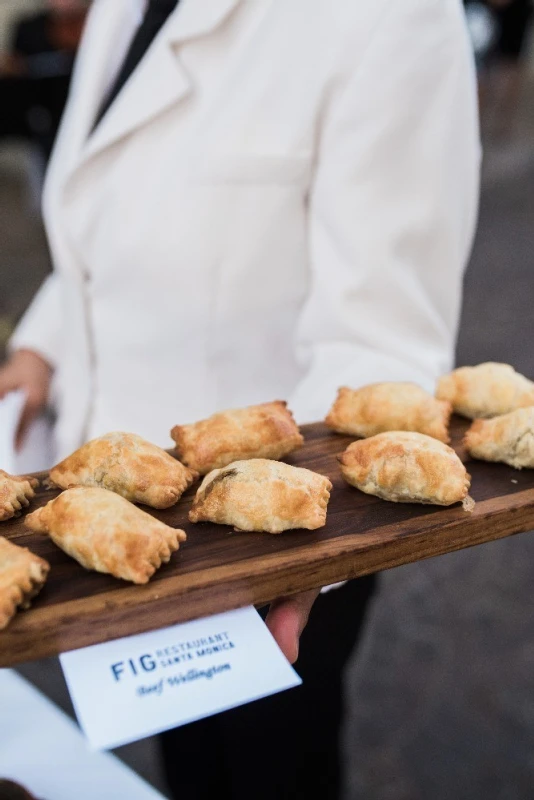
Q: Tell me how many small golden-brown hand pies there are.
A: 10